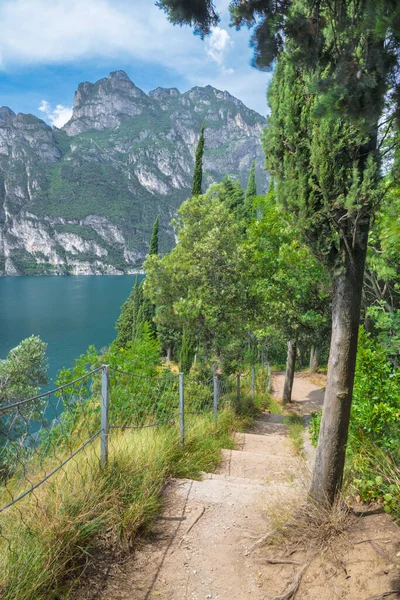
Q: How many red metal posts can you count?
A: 0